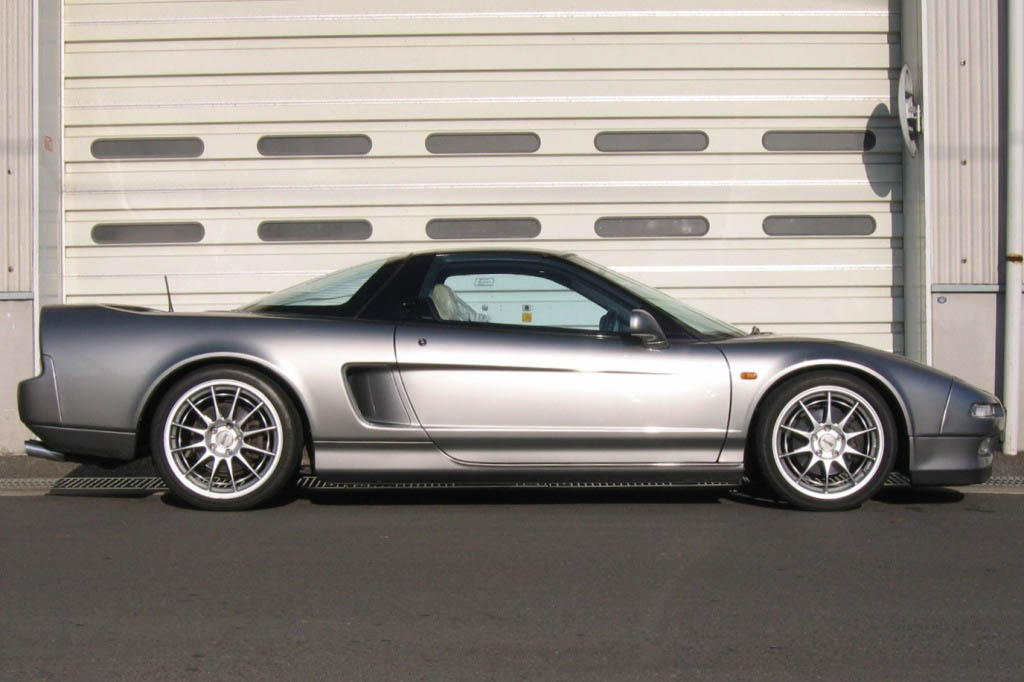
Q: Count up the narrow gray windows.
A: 10